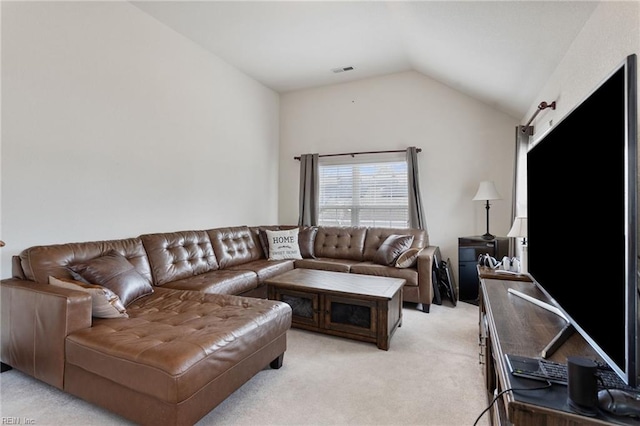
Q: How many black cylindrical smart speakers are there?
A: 1